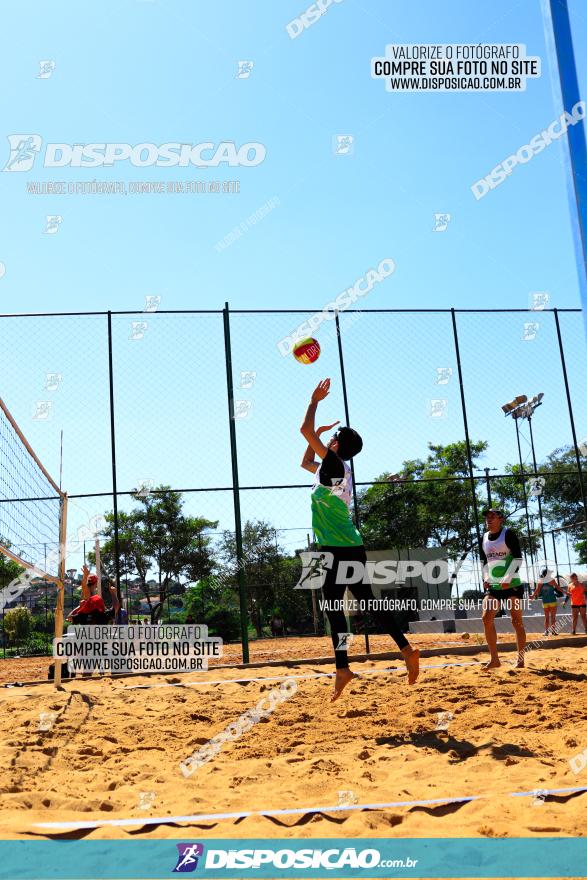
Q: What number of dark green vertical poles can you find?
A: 5